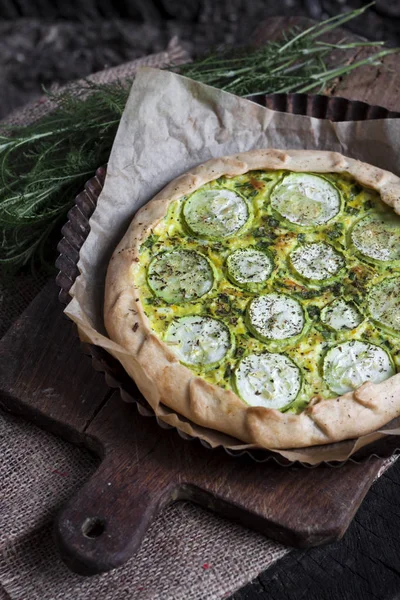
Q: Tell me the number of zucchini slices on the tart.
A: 12